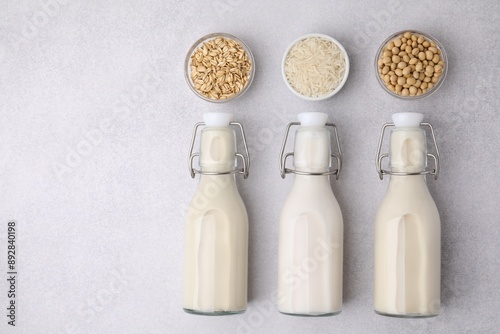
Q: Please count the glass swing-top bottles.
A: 3